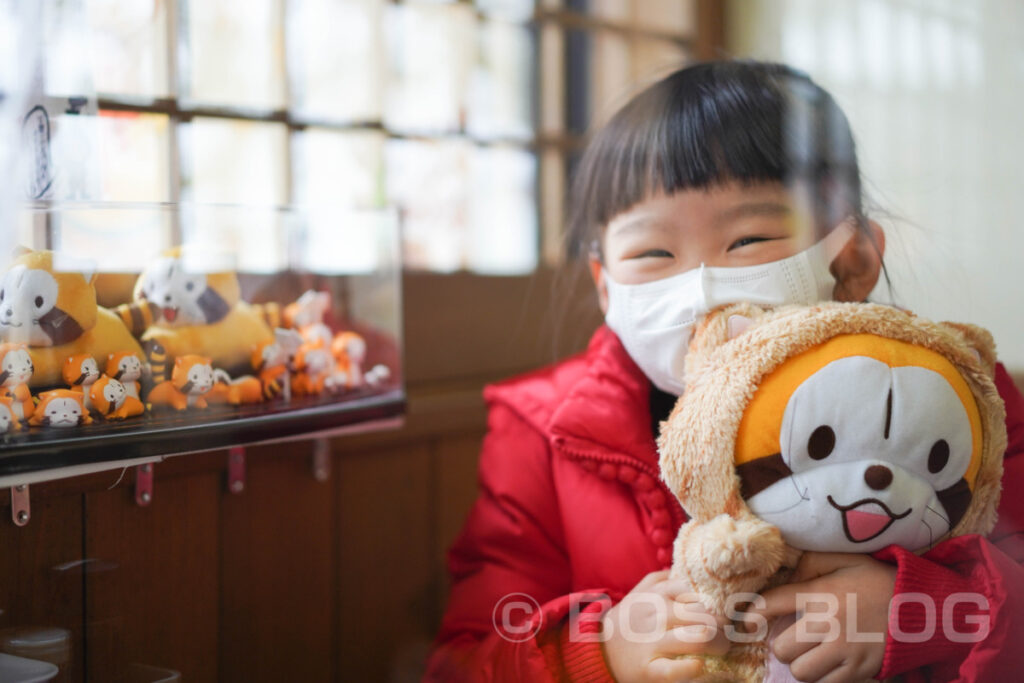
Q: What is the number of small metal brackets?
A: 4